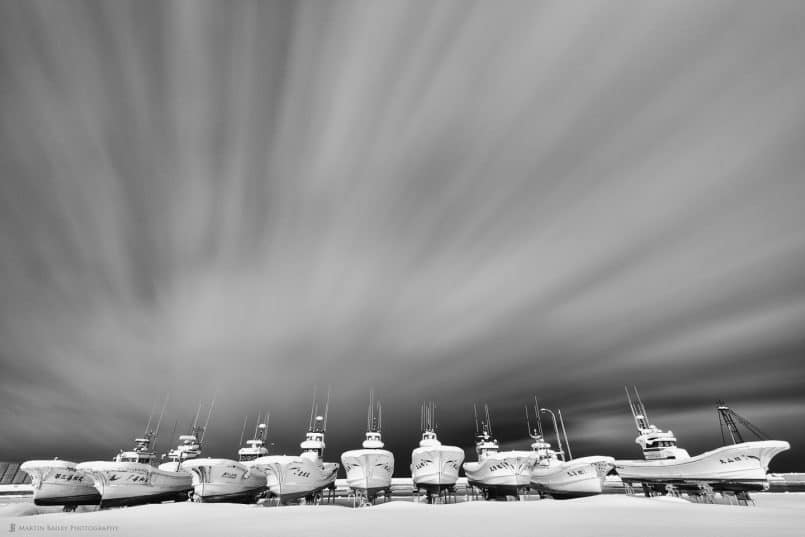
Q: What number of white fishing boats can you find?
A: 9